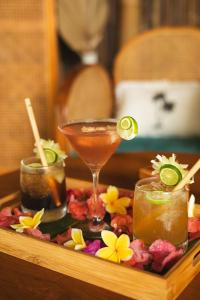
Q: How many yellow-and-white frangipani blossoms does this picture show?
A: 4